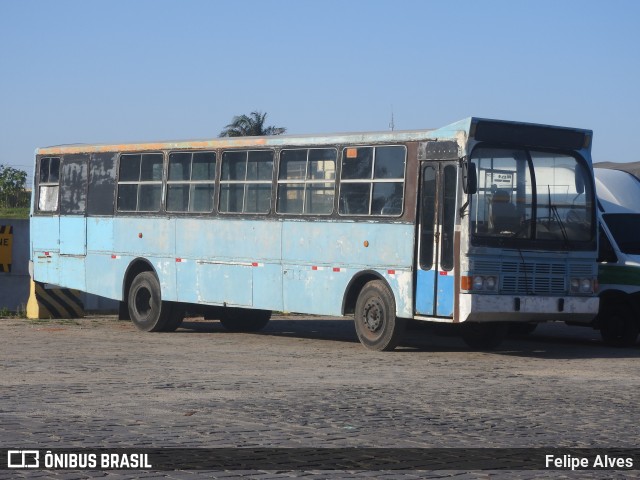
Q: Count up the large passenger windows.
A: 5